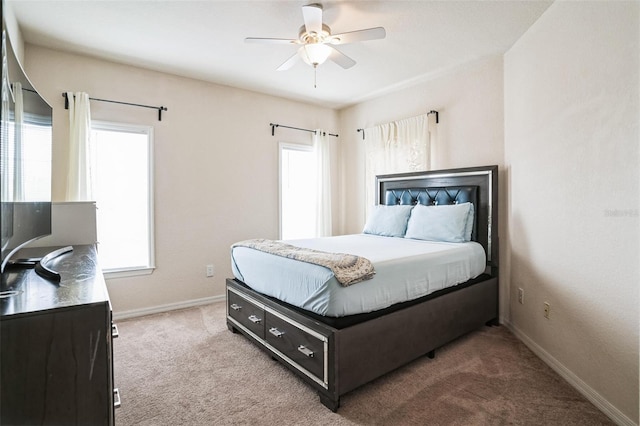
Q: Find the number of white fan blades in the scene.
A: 5